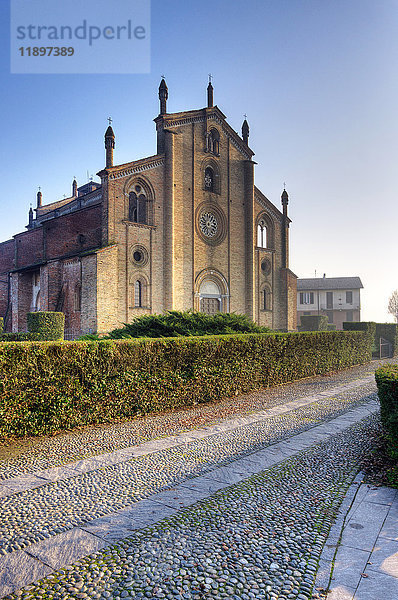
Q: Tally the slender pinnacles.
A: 8